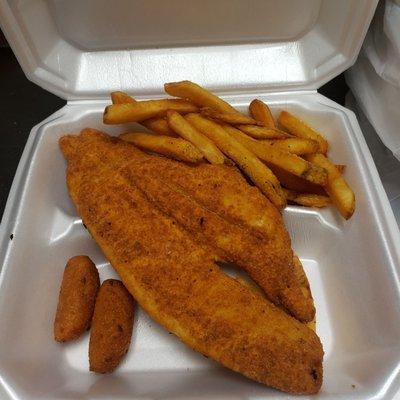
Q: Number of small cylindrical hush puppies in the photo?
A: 2